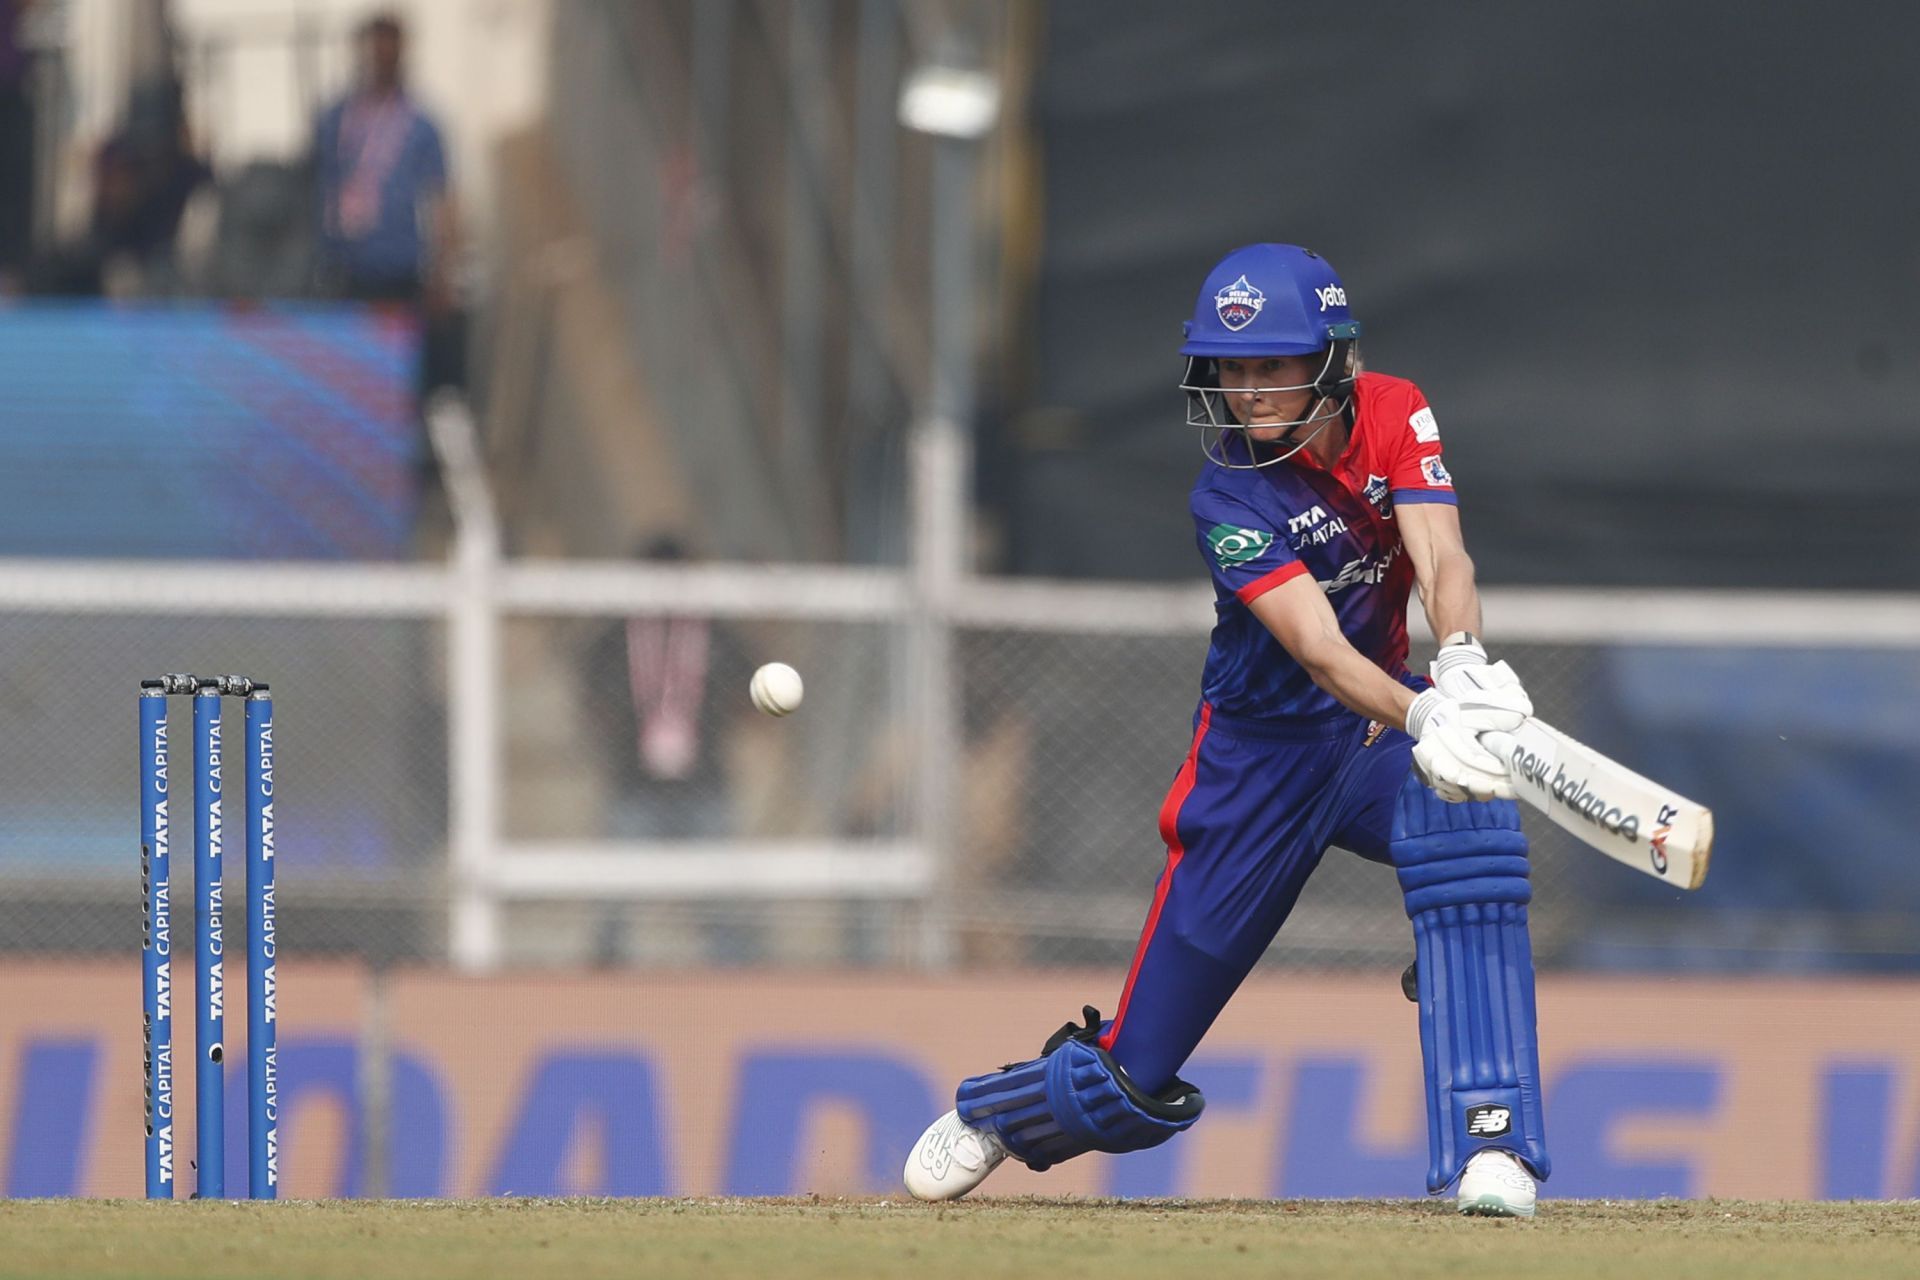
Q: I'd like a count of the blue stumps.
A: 3